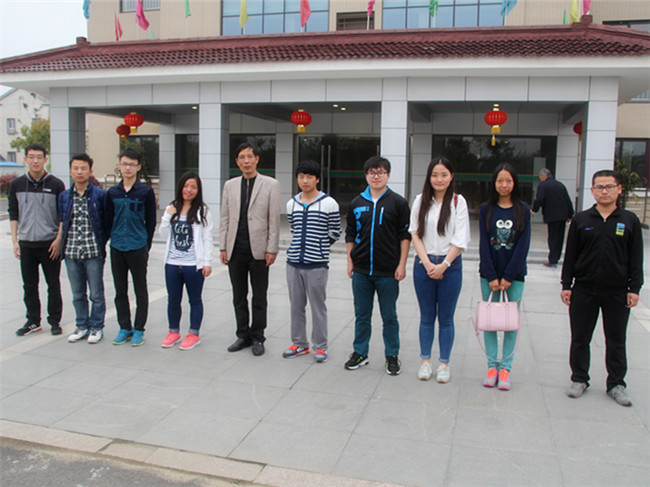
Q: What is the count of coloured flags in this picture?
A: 13